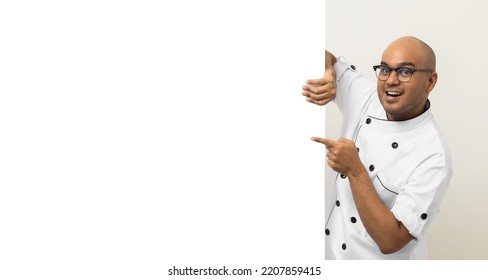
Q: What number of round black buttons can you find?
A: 11